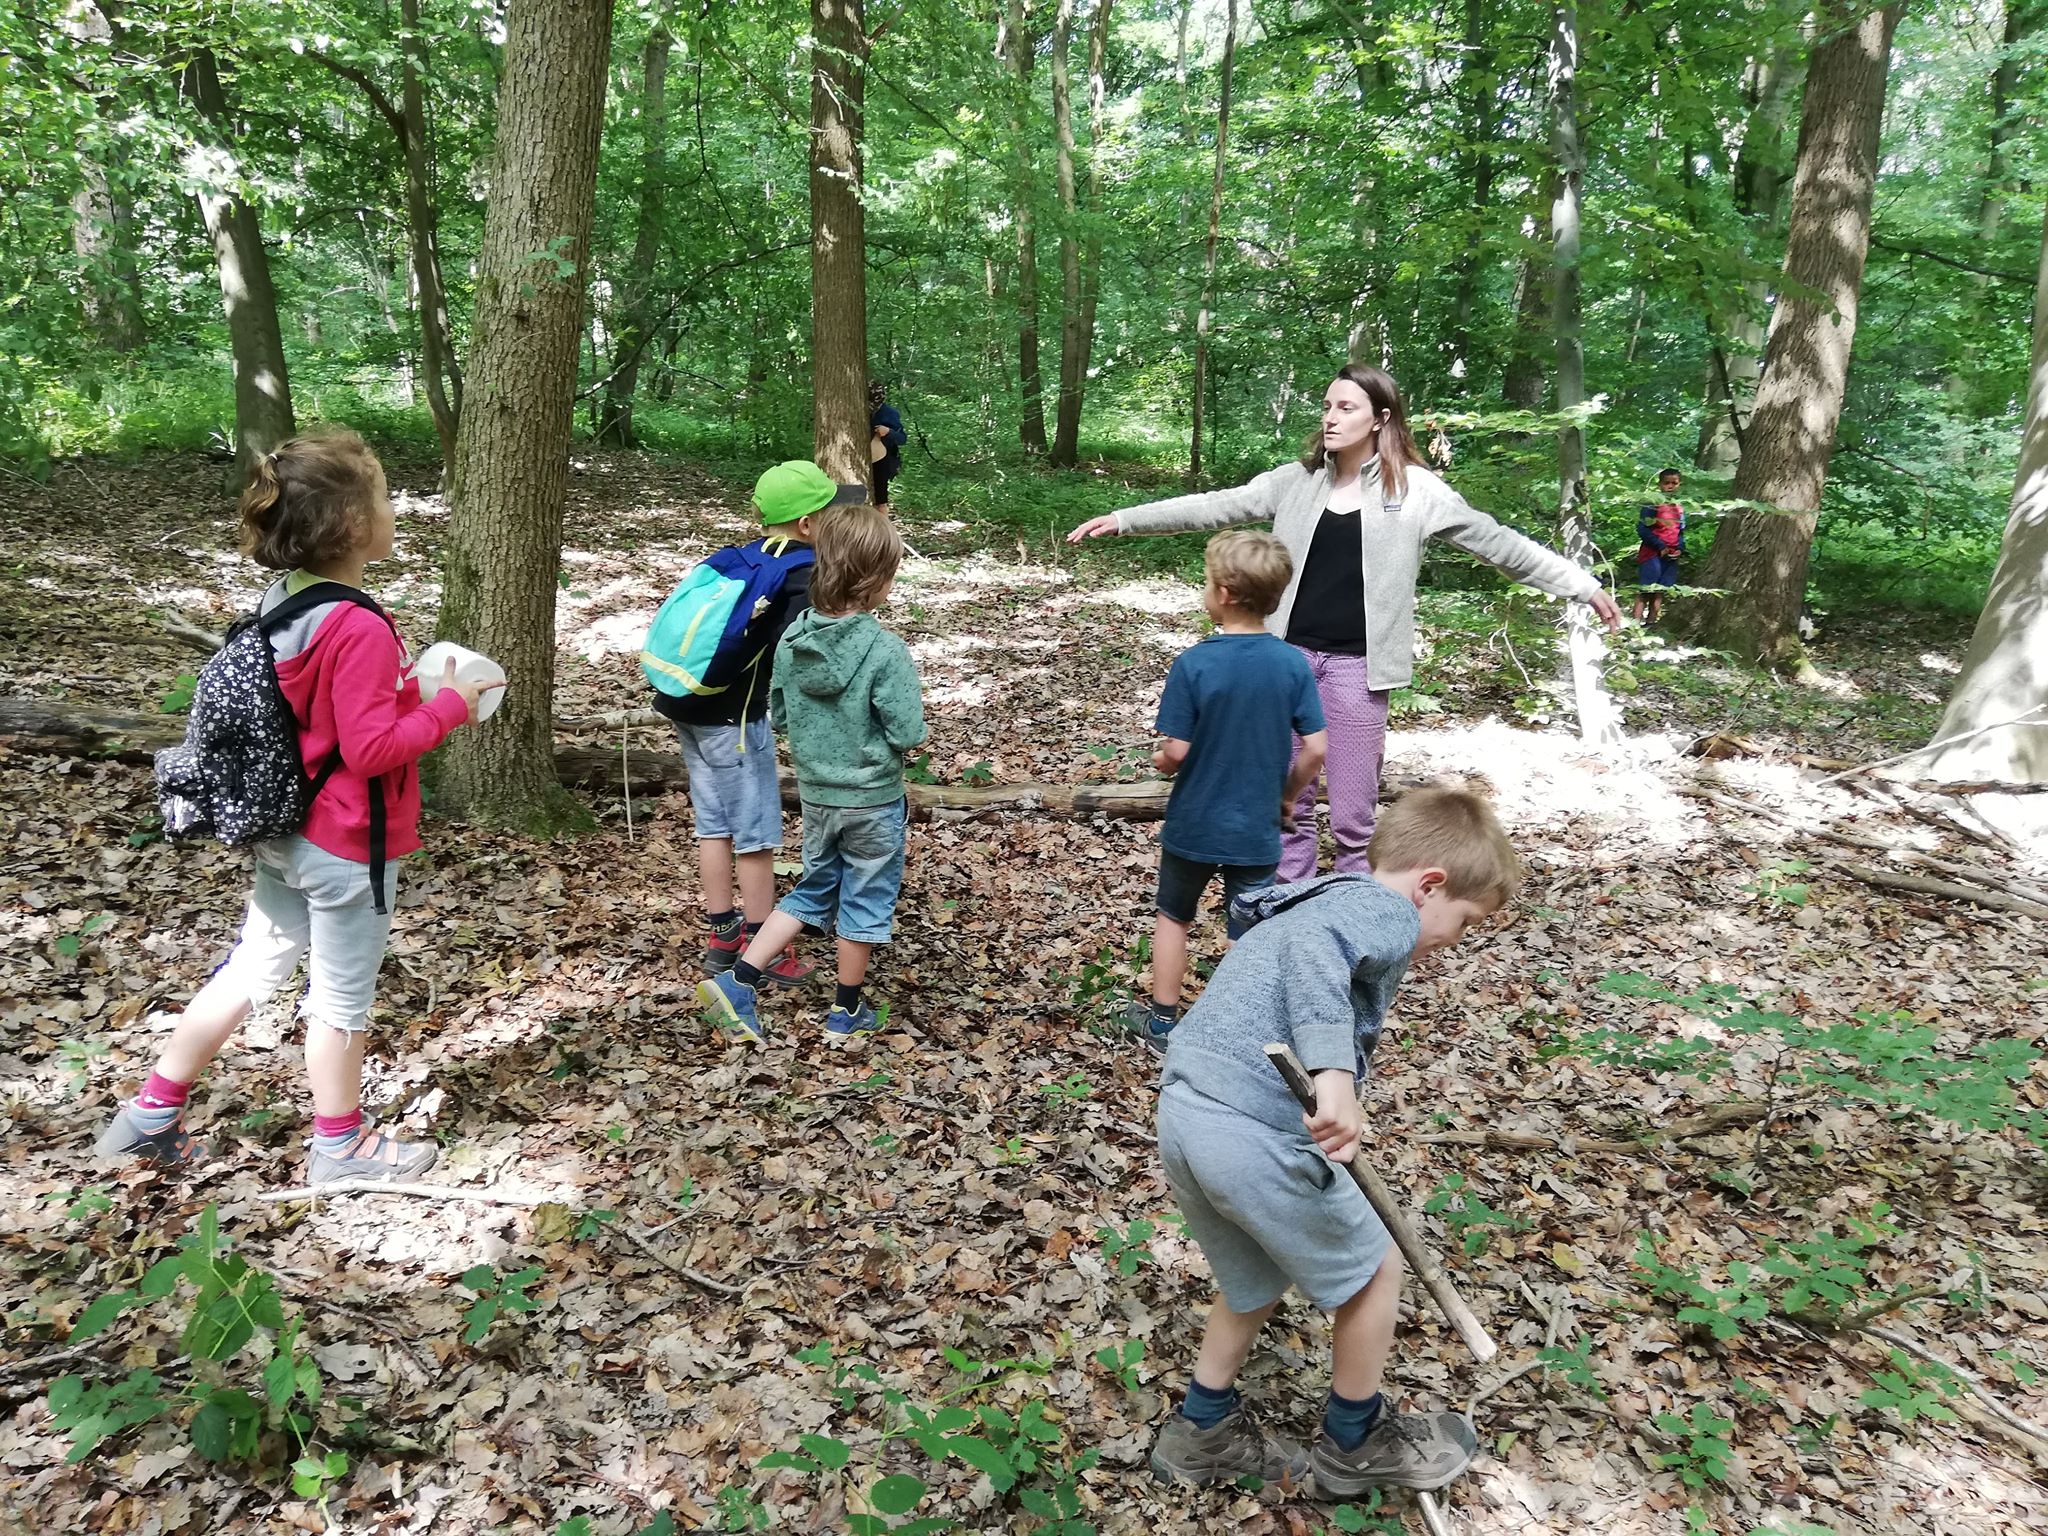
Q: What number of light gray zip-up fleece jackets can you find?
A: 1